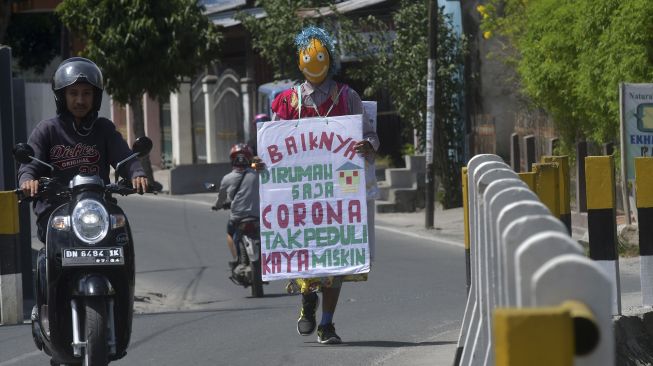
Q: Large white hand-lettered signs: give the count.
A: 1